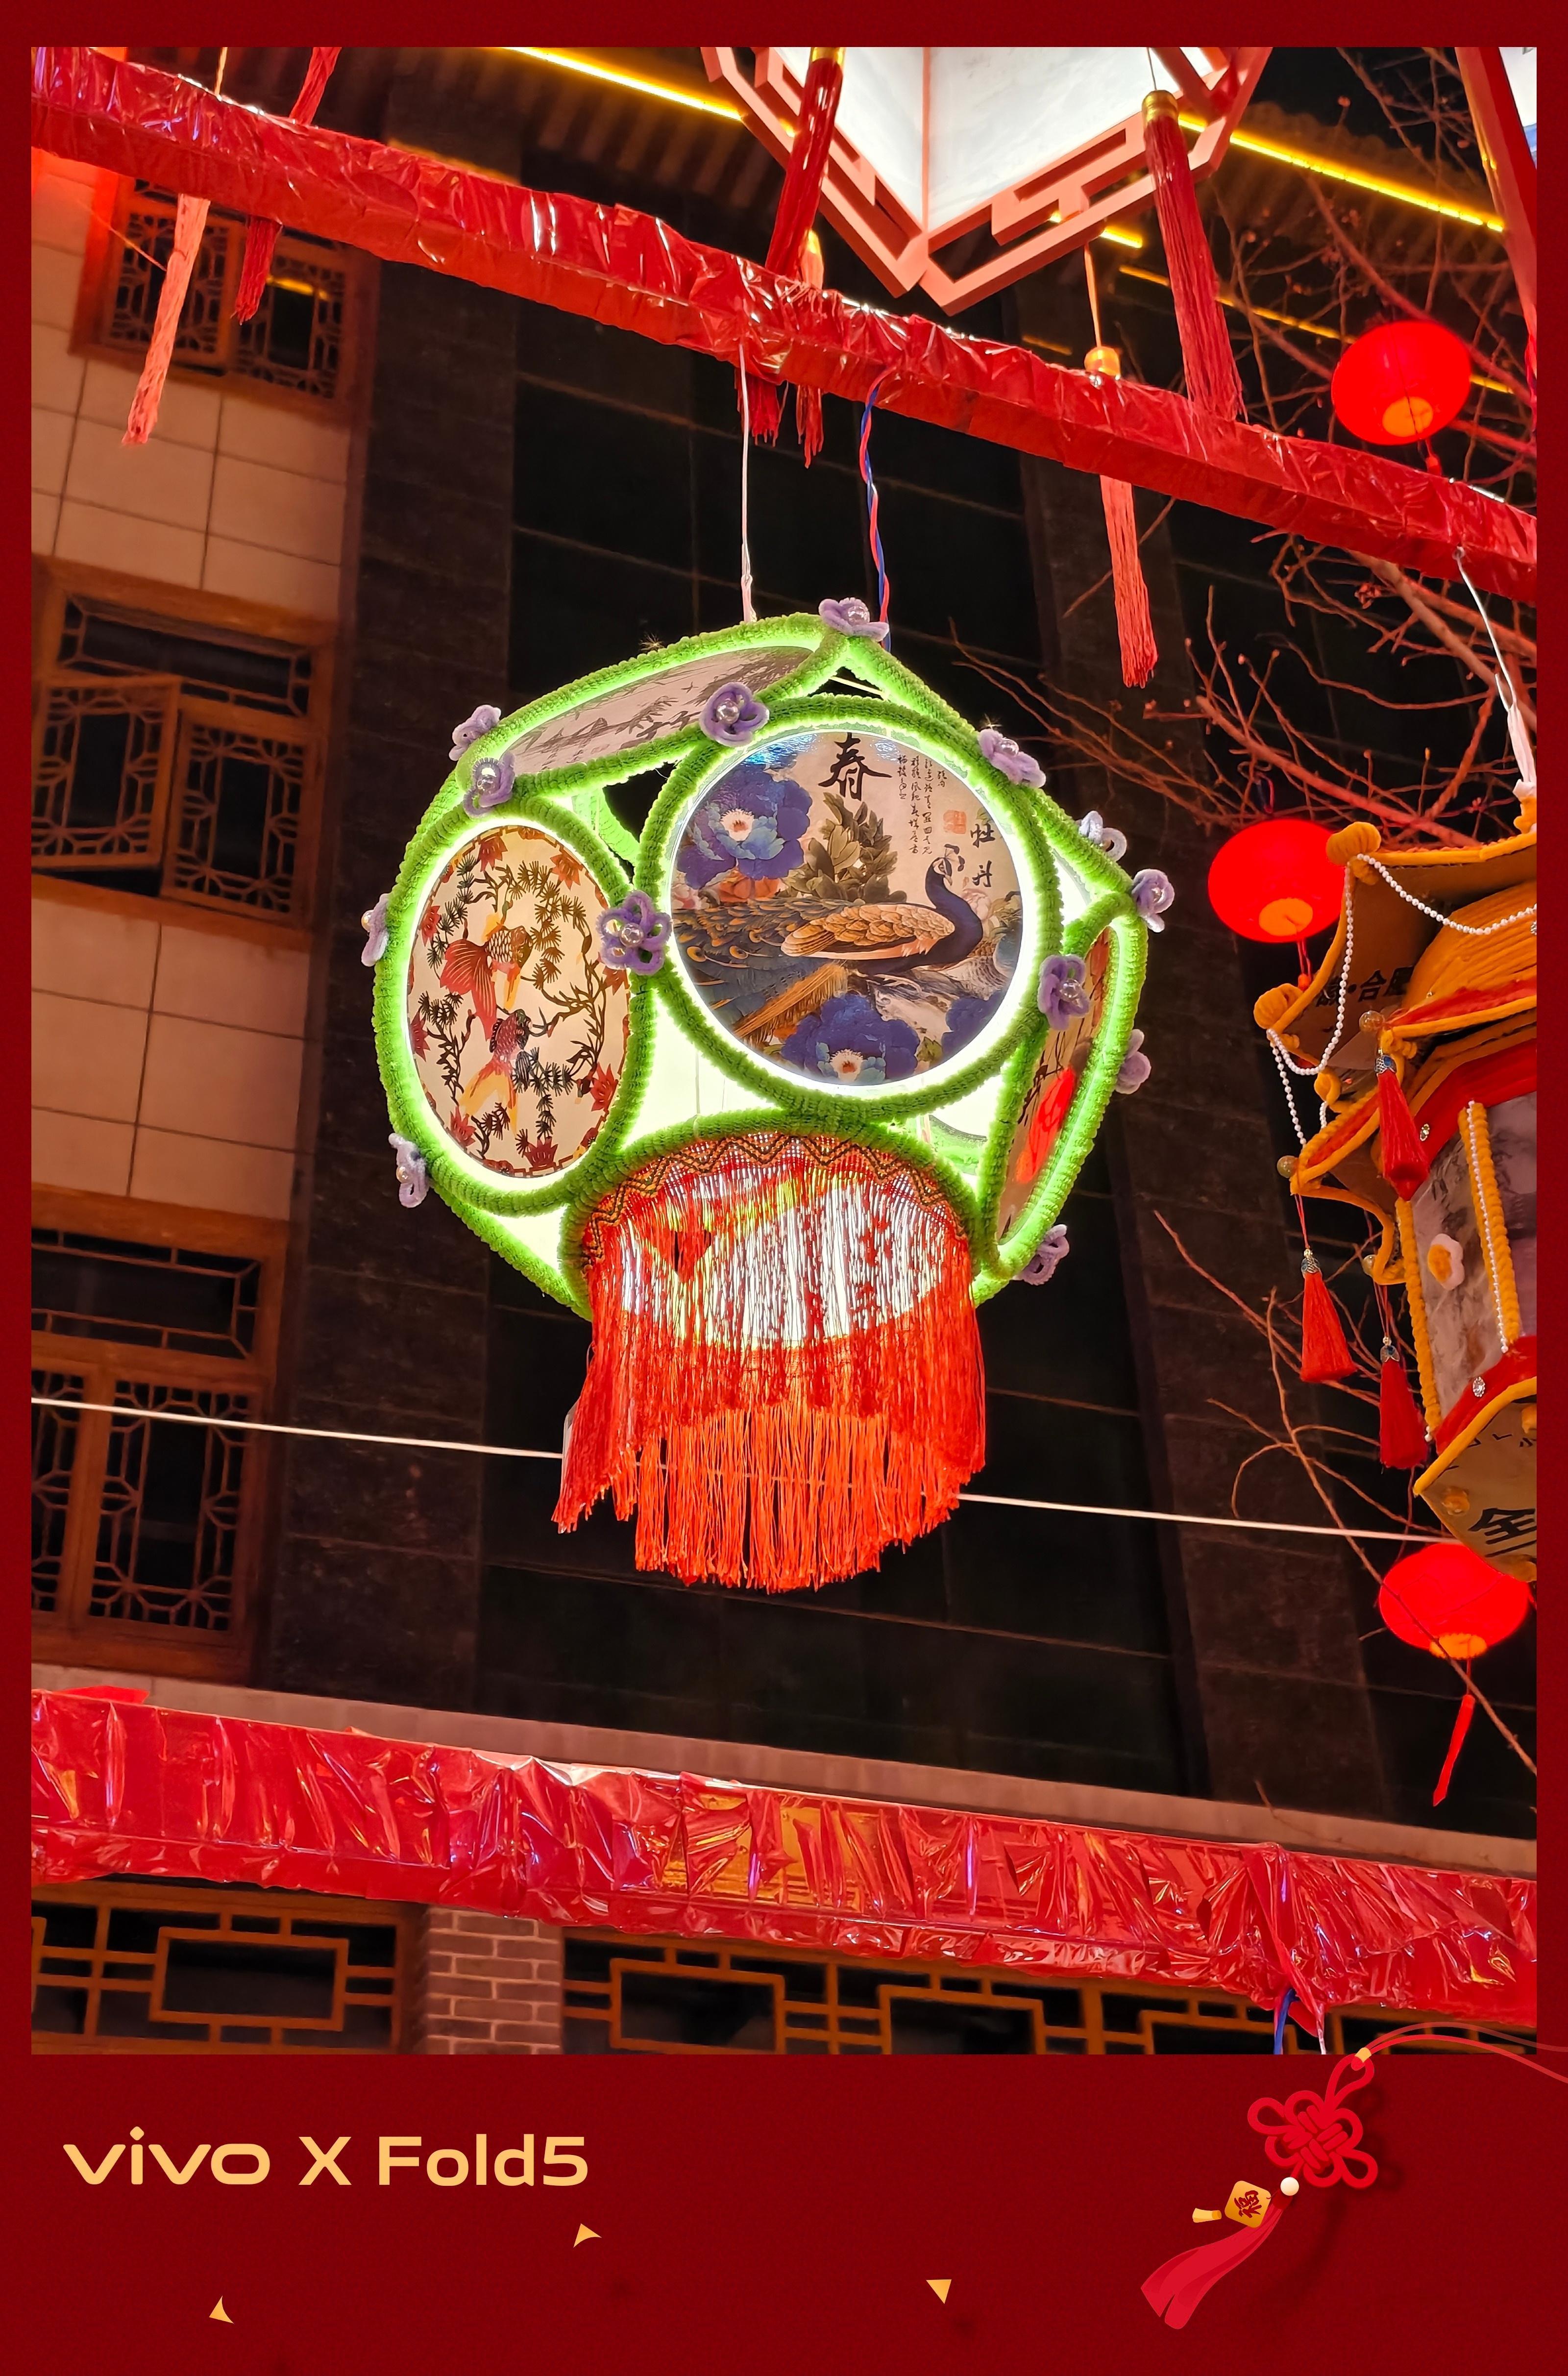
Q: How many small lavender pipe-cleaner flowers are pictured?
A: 13